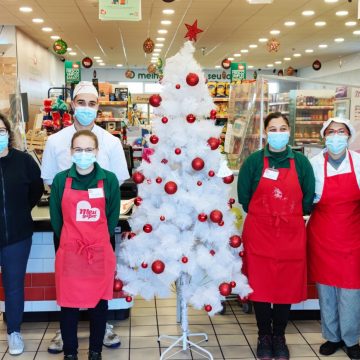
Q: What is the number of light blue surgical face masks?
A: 5